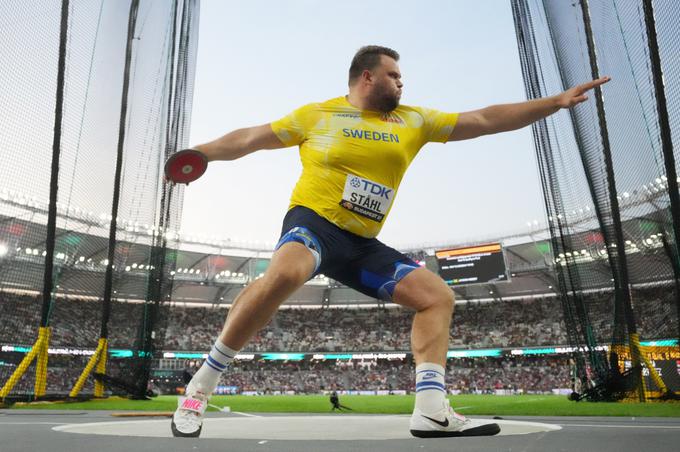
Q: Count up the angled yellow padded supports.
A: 3